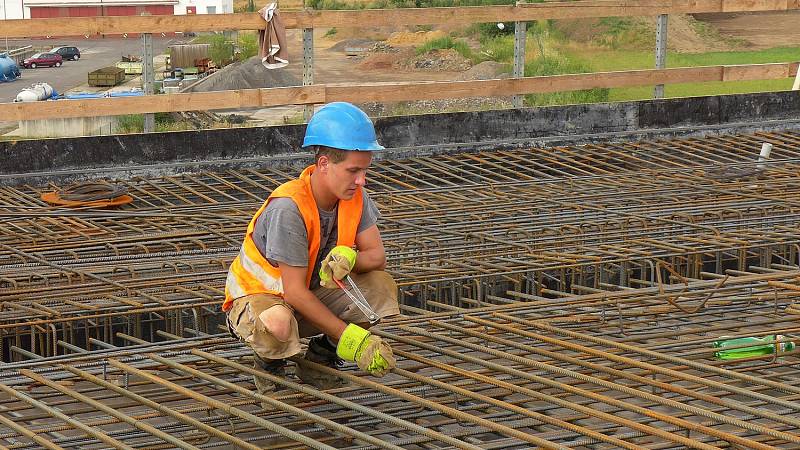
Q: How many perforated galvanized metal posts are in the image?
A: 4